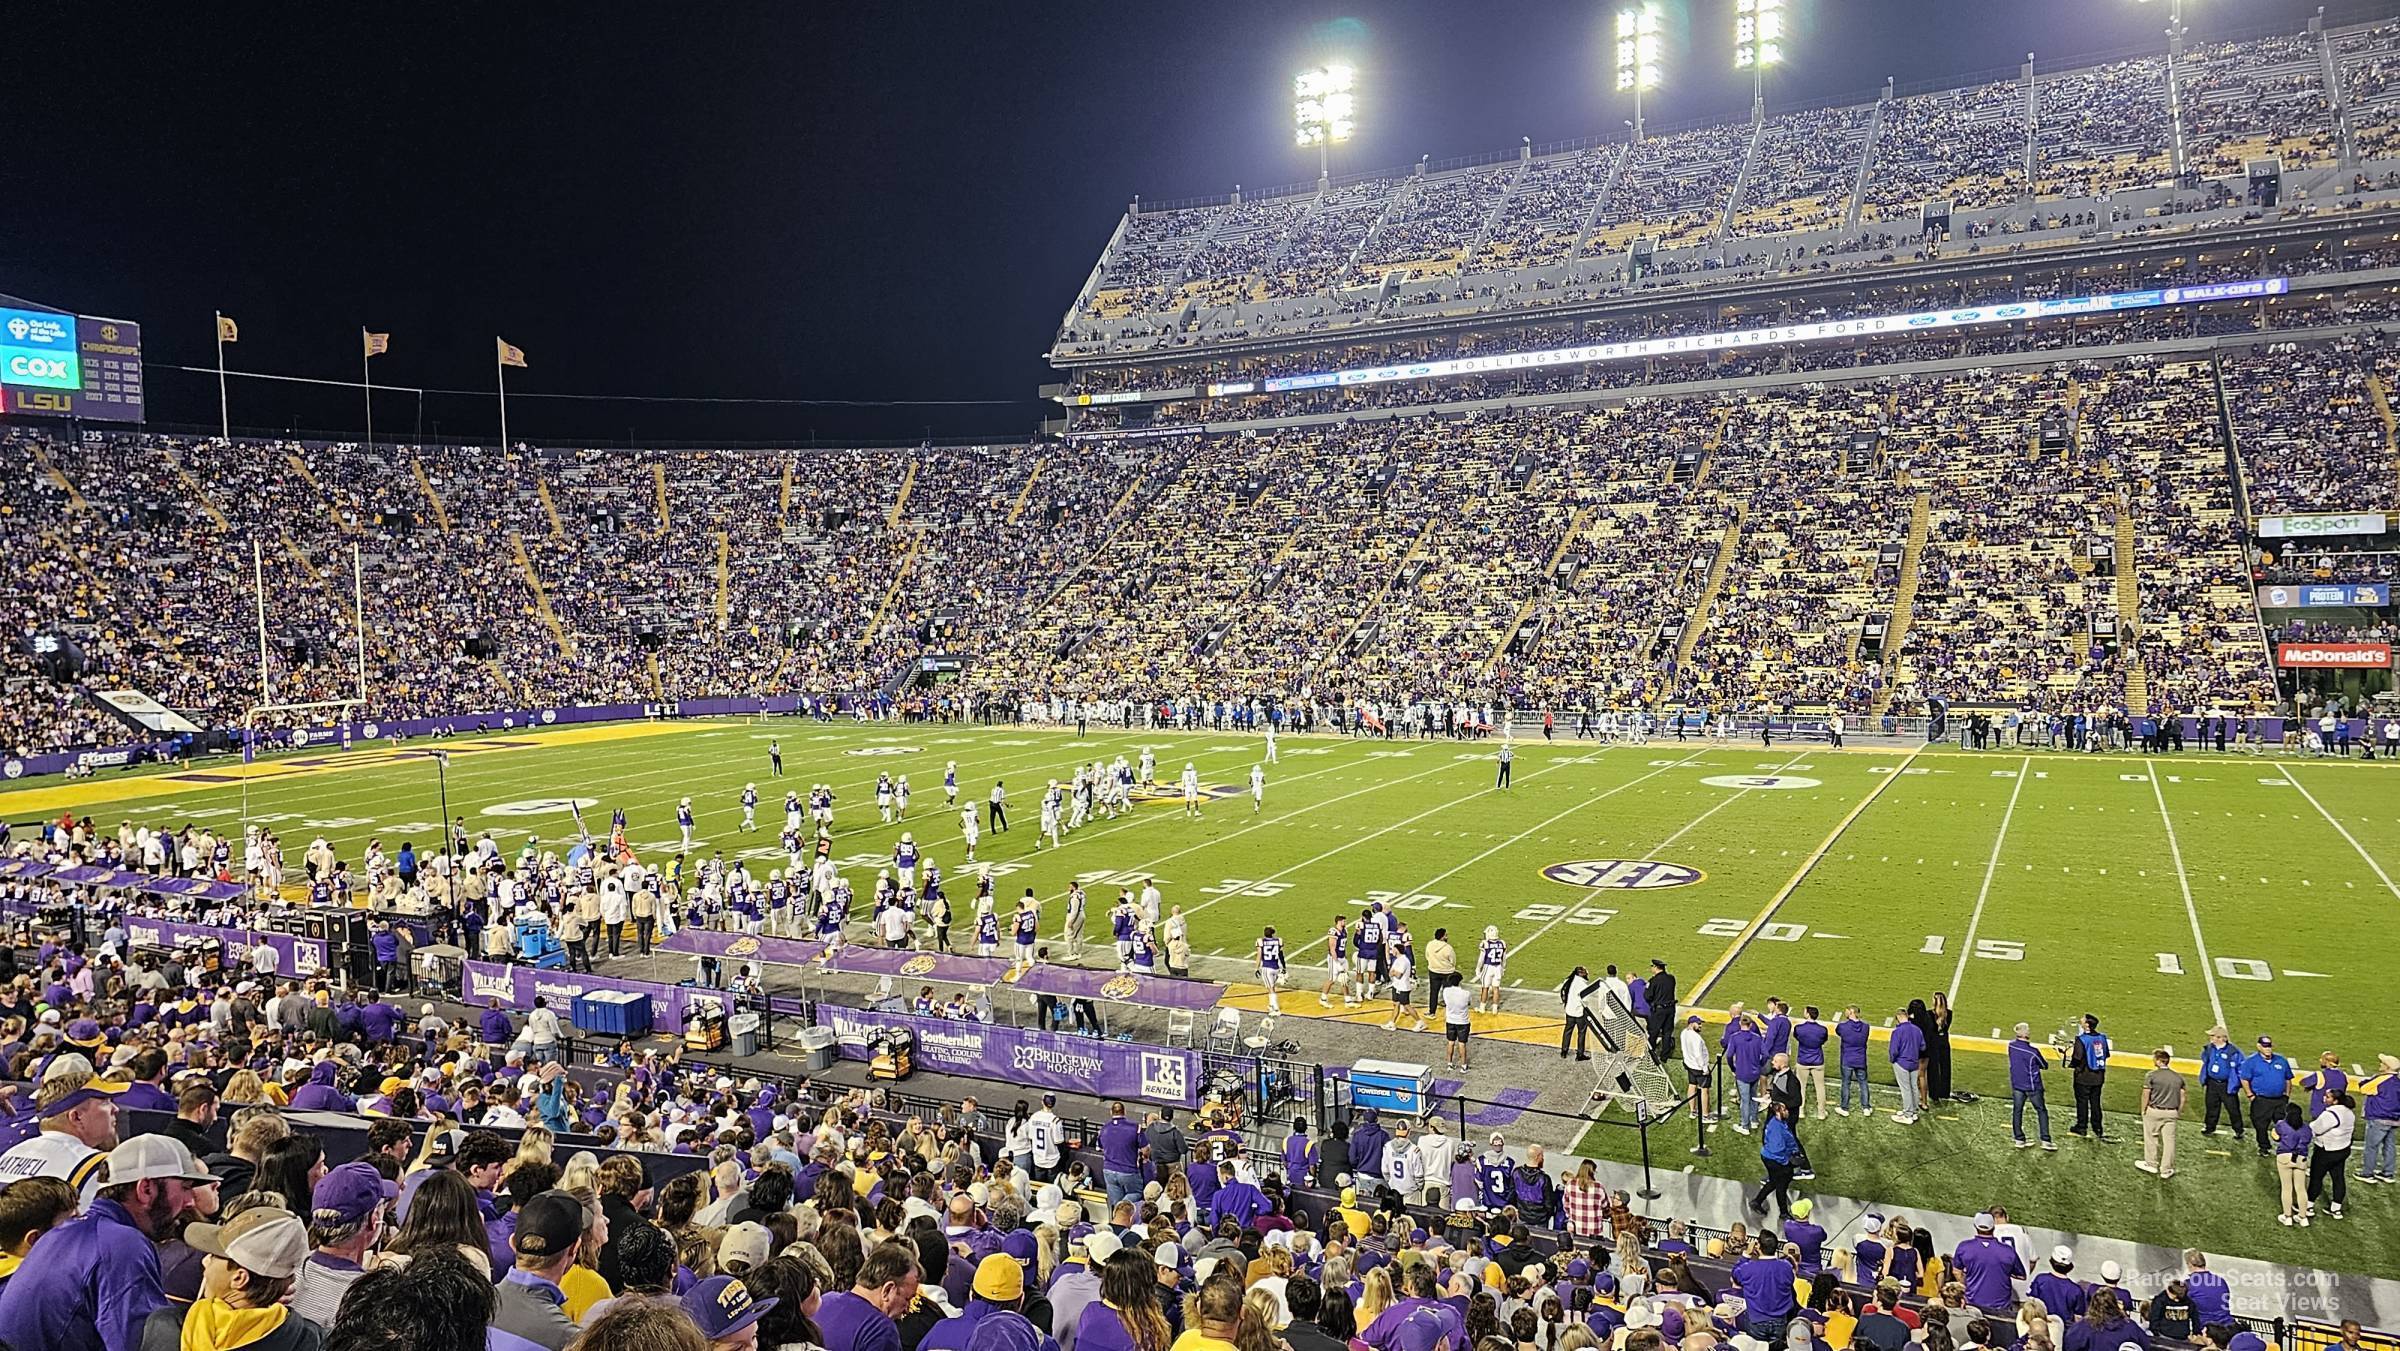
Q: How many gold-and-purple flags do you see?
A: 3